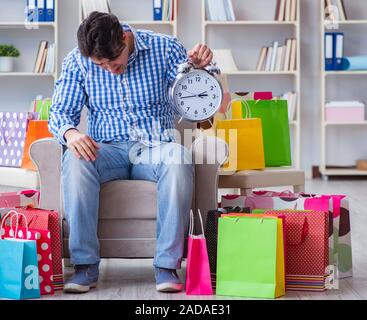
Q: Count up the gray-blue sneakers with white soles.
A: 2